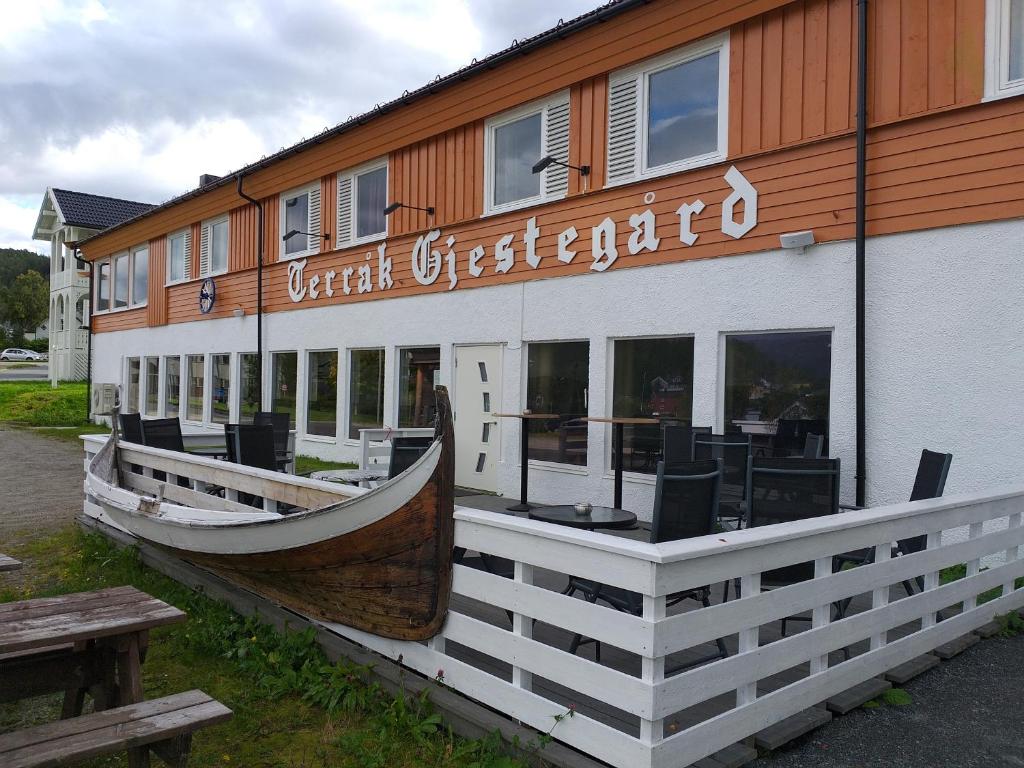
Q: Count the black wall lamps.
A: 3